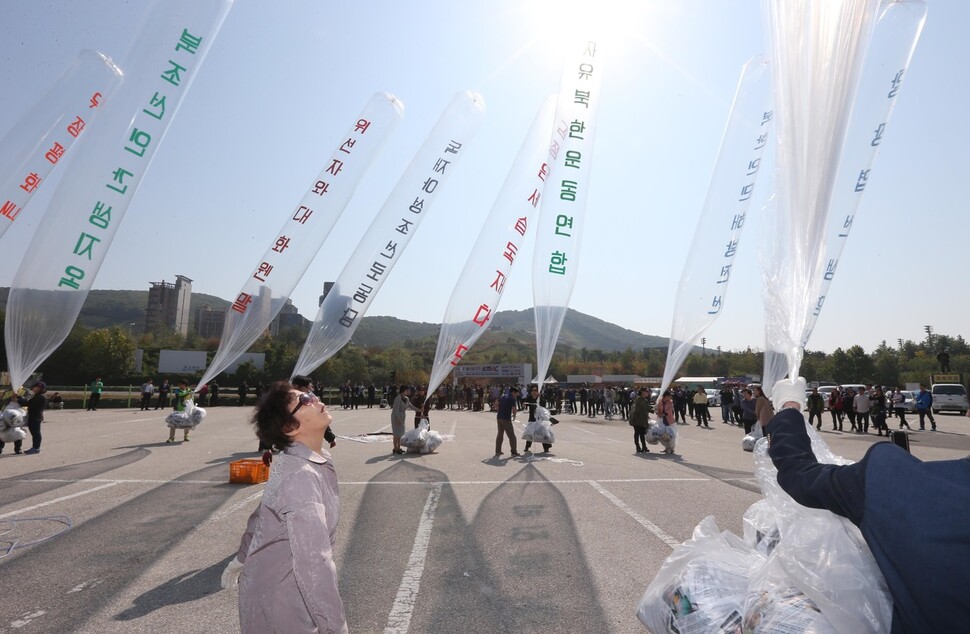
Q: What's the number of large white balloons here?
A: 9